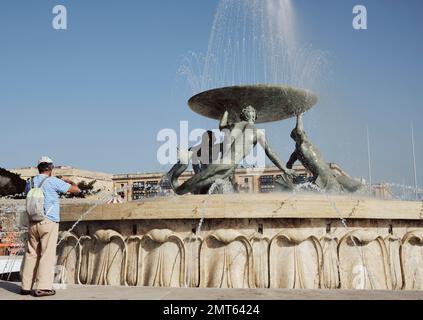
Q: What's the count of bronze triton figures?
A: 3